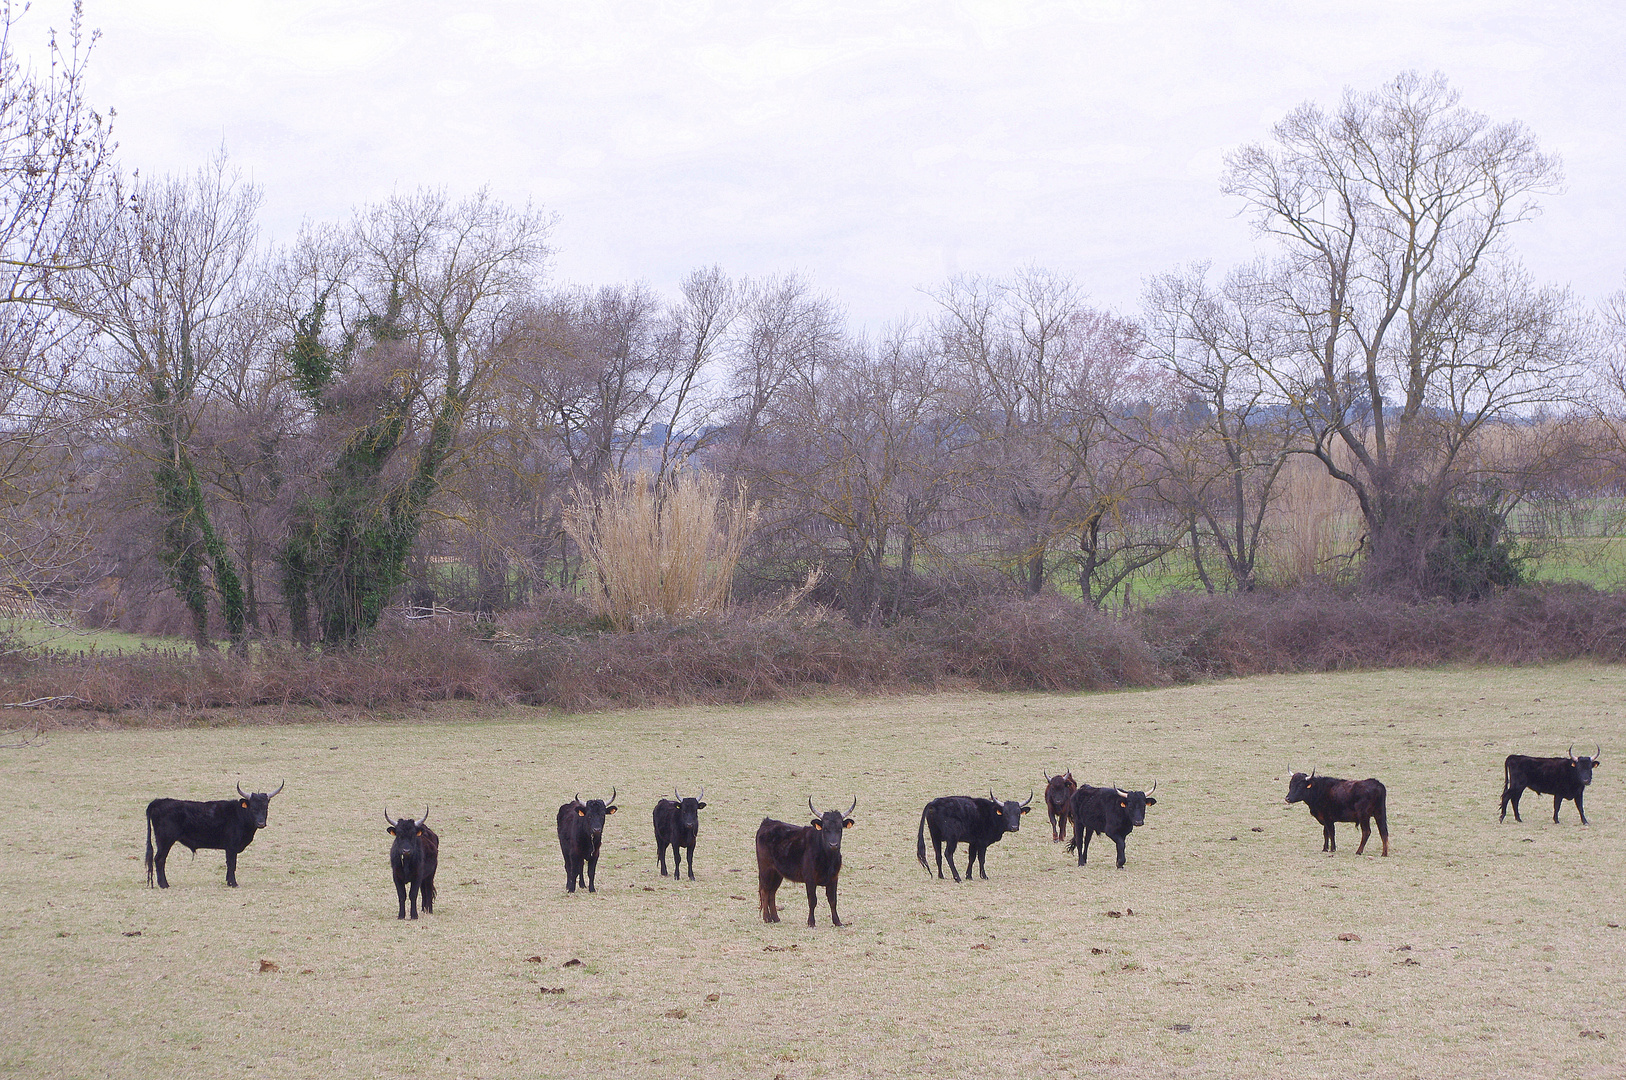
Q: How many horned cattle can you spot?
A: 10